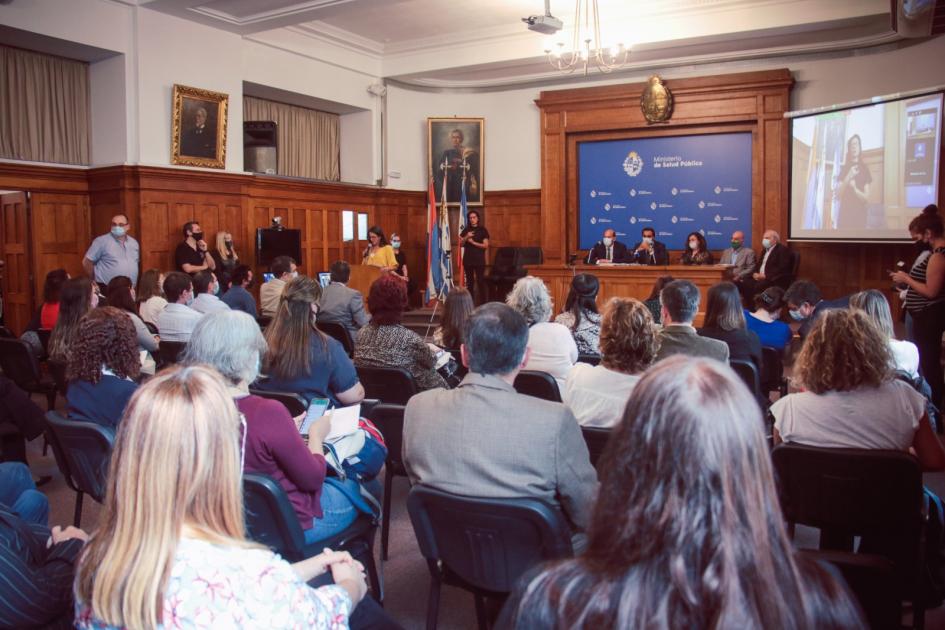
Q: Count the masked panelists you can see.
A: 5